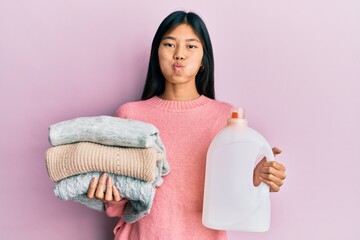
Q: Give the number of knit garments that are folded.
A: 3